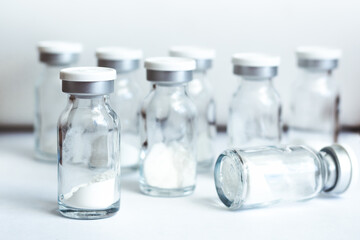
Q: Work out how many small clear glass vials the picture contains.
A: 8